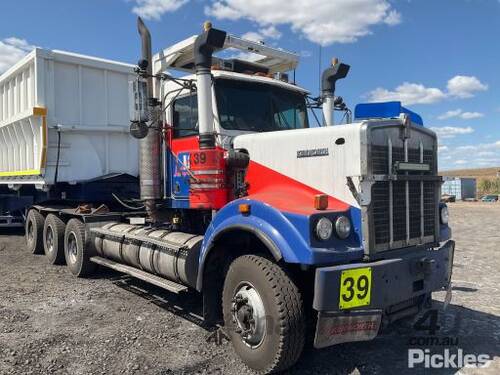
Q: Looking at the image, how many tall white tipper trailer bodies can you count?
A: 1